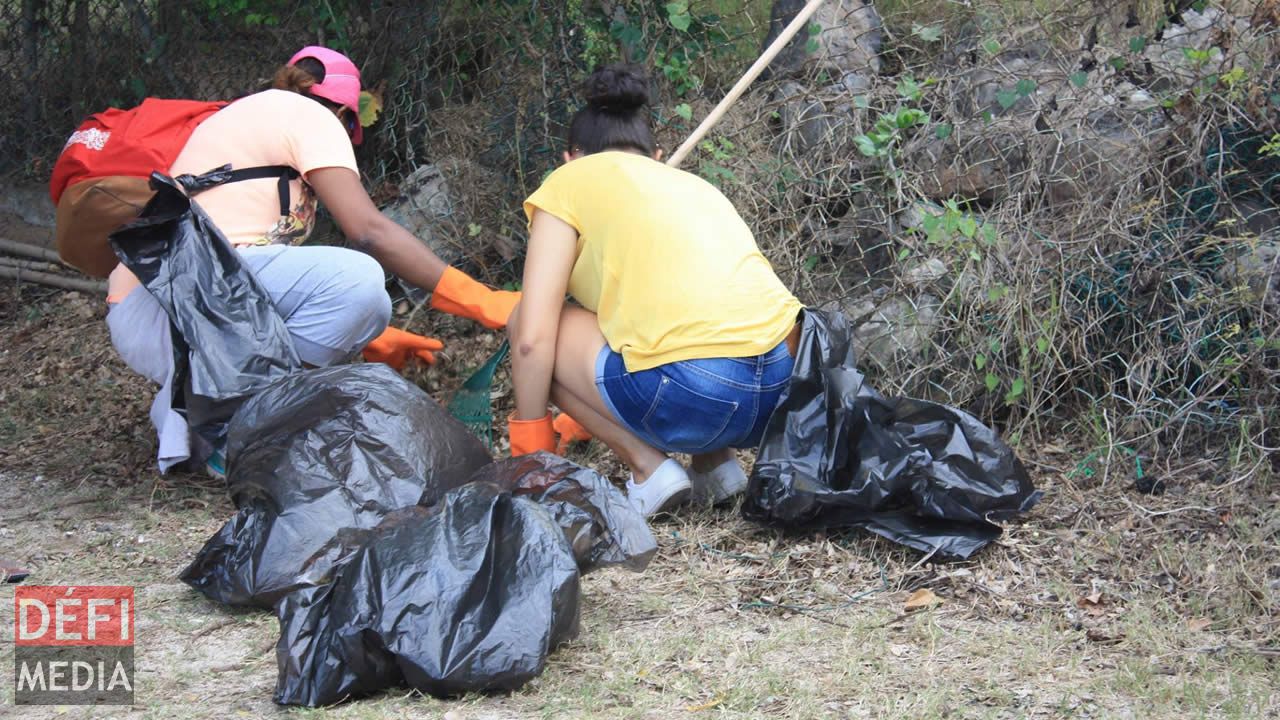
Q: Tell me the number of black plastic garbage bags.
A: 5